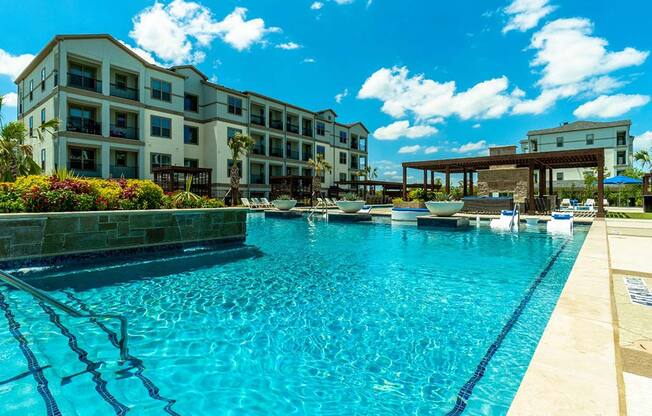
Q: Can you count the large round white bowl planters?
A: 3